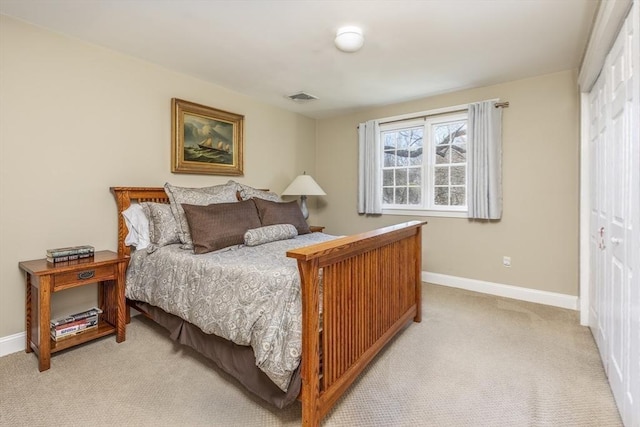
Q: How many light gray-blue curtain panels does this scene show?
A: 2